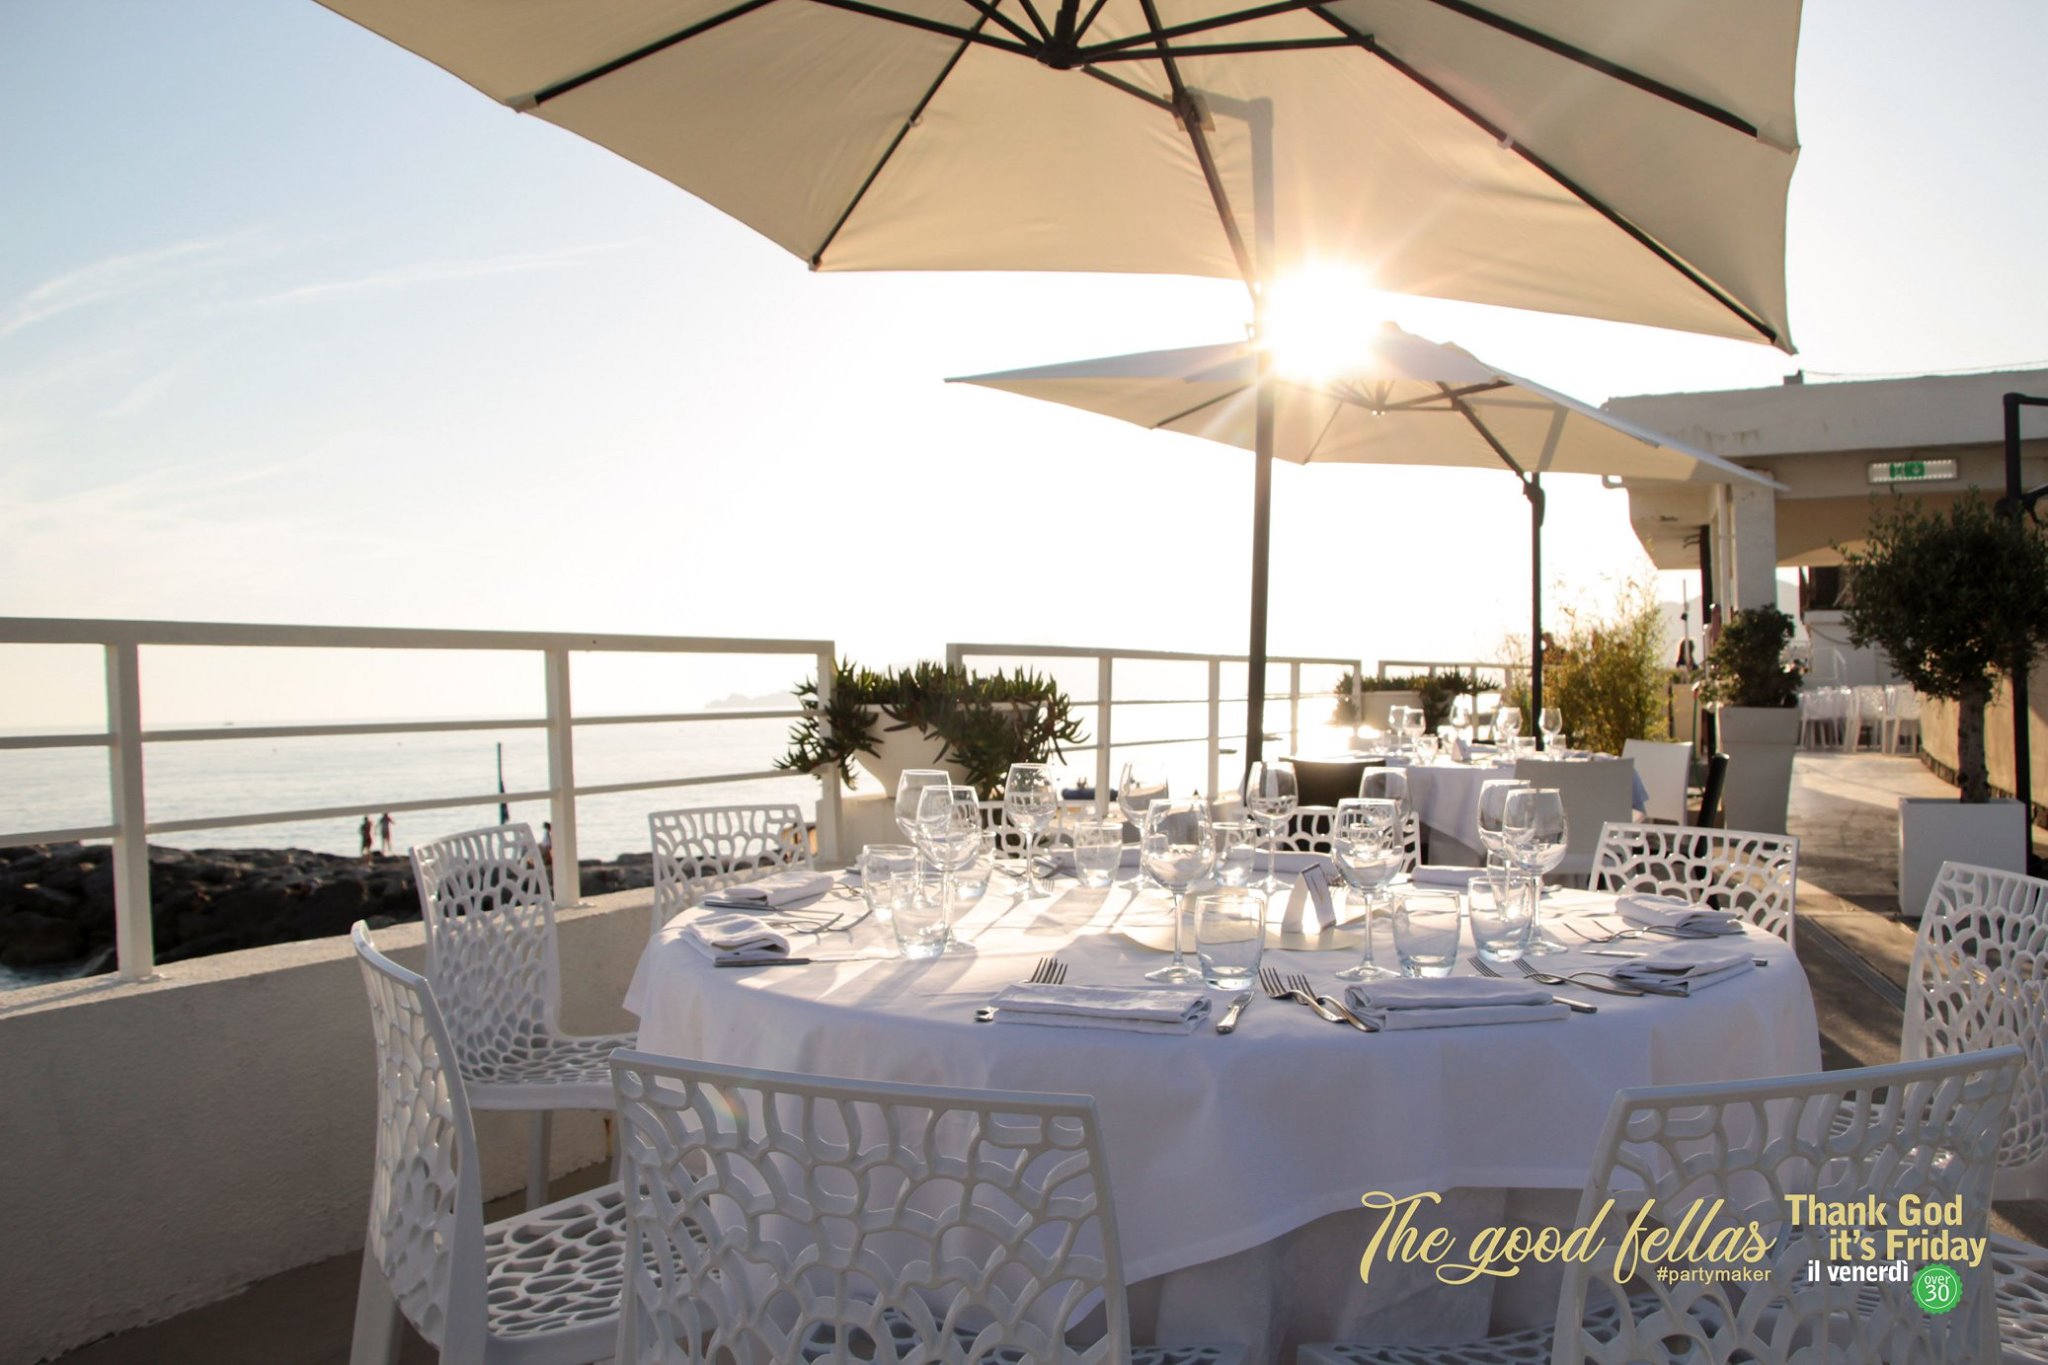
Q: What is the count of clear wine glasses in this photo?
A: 15